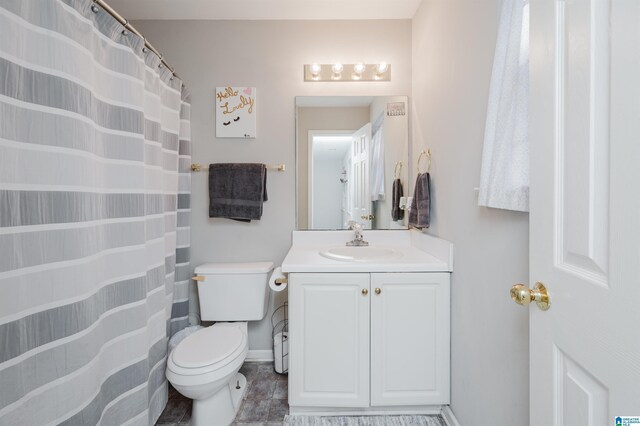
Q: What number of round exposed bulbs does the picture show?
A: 4